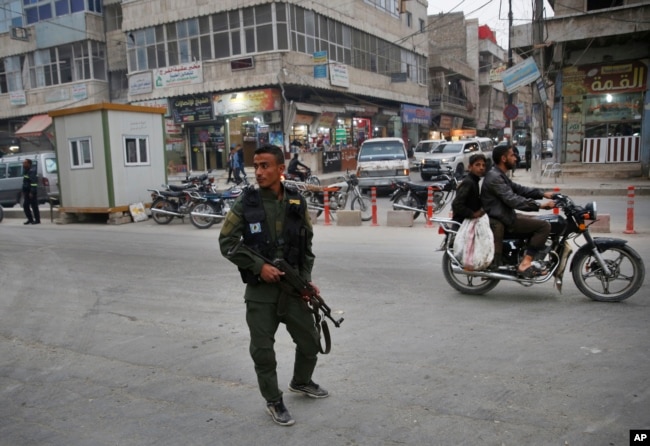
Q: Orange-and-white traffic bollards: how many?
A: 5